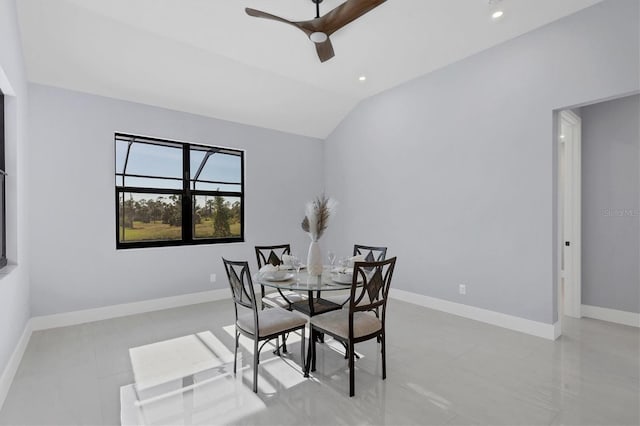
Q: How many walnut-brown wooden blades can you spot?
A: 3